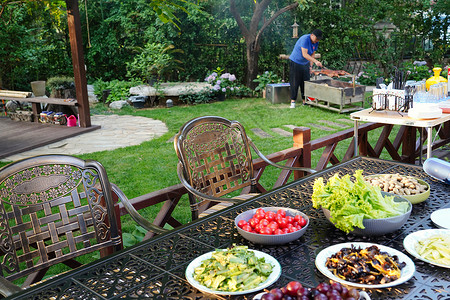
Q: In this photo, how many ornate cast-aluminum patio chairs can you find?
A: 2